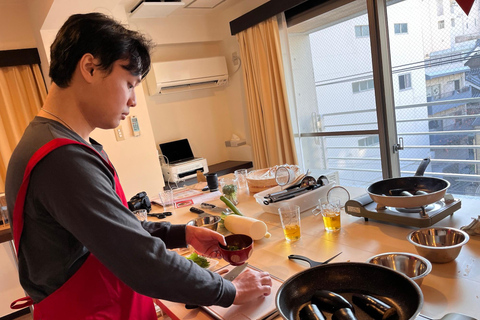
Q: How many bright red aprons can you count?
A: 1